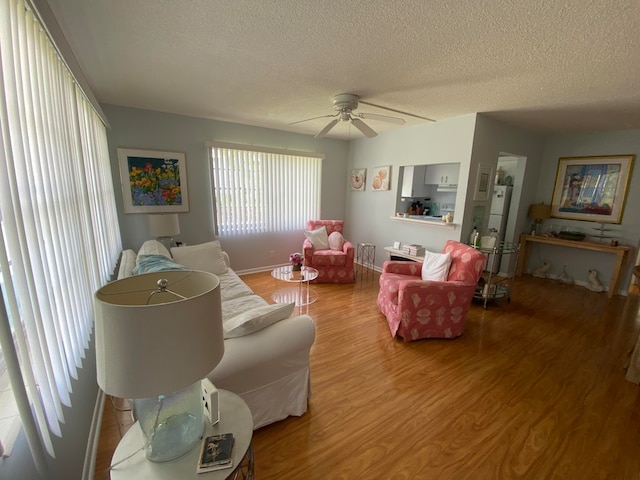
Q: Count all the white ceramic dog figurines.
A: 2